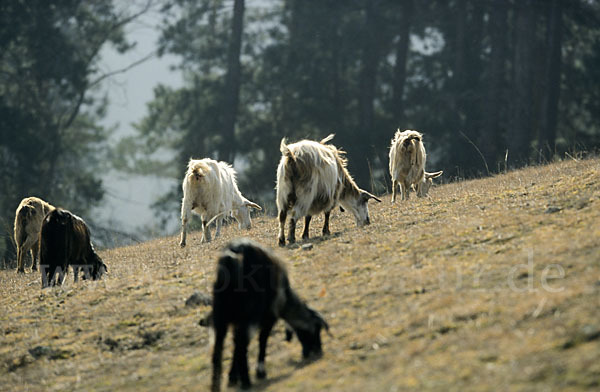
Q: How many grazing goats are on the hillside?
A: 6